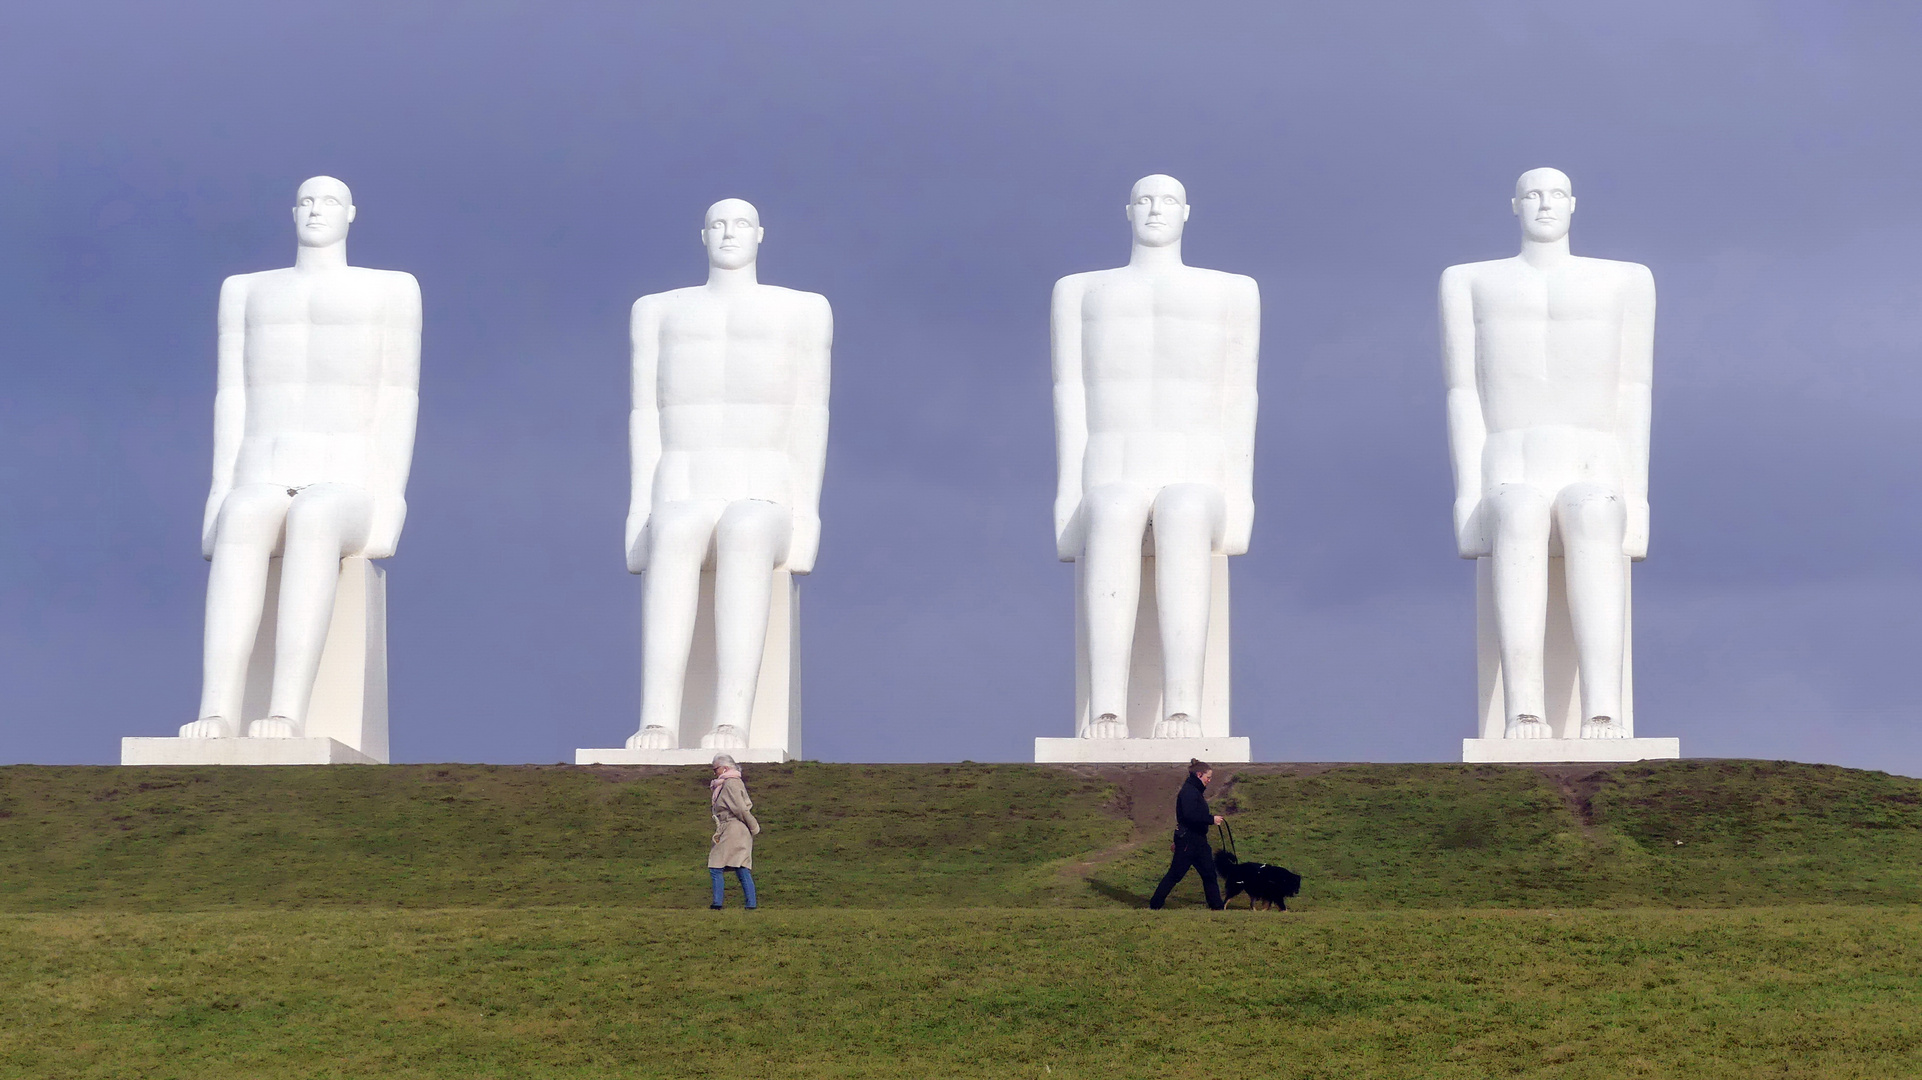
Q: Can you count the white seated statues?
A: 4